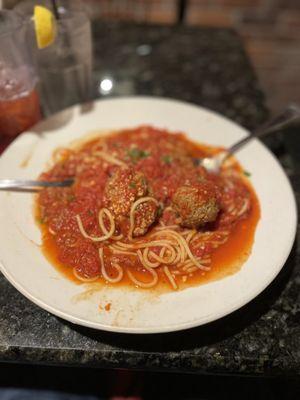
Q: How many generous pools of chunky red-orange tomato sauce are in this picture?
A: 1